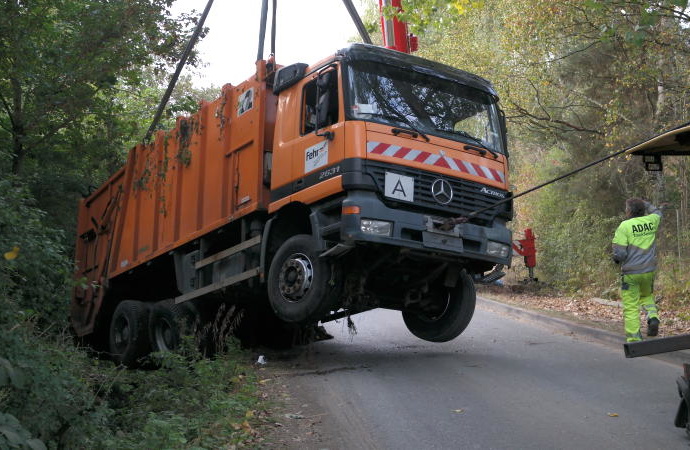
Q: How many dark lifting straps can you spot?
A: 4